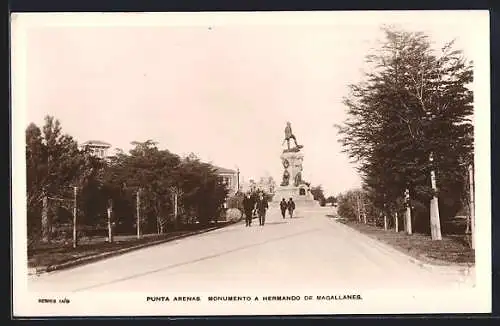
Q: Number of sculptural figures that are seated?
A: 2